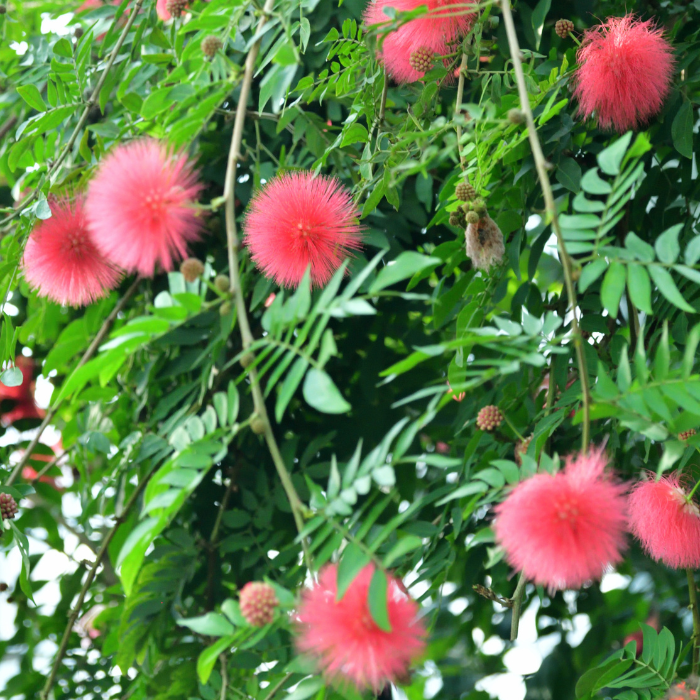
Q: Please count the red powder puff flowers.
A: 8